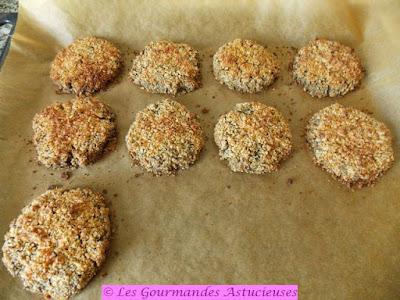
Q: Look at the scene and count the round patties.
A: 9